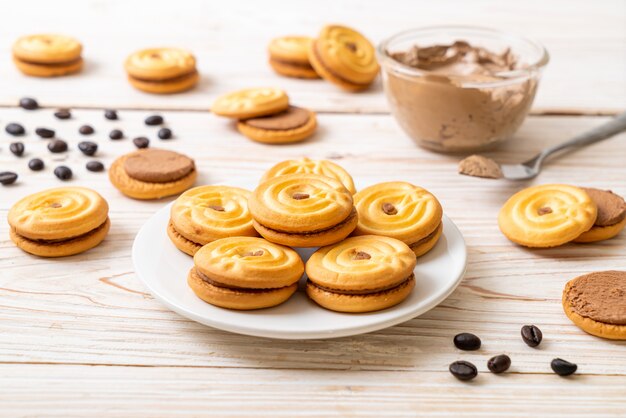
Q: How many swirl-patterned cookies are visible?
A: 13